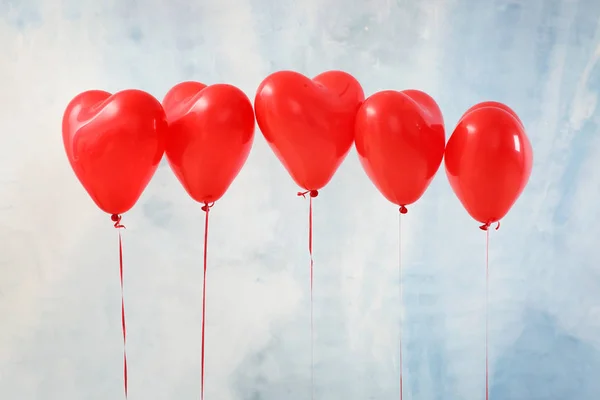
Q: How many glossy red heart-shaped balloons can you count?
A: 5